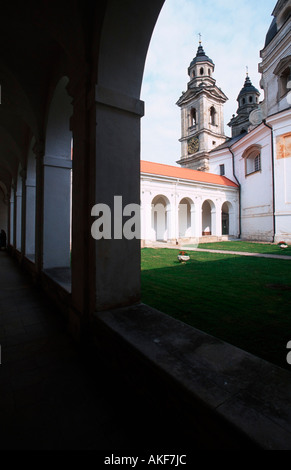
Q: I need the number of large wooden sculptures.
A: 0